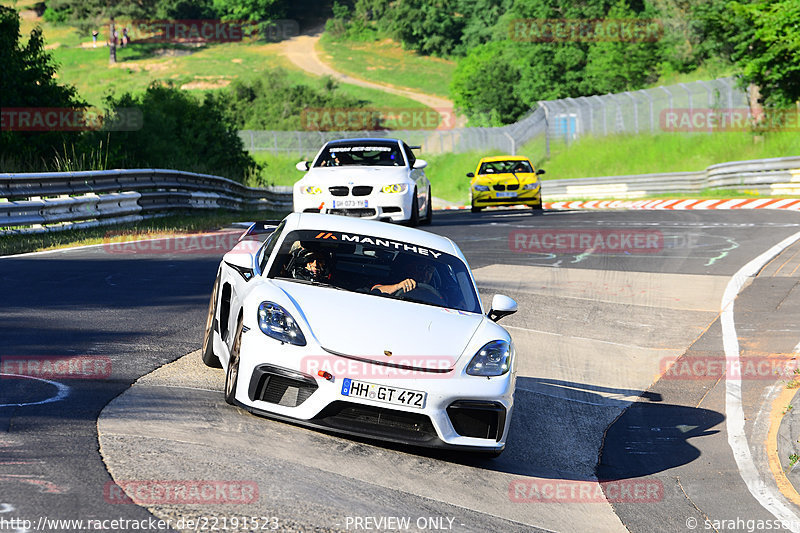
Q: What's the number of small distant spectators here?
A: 3